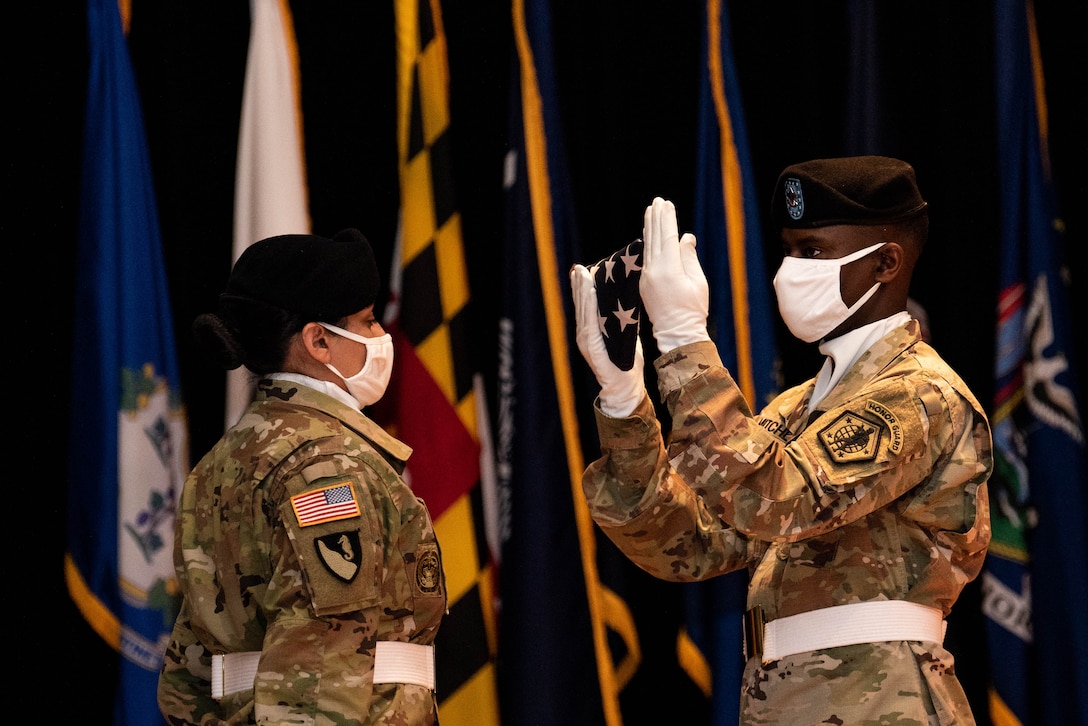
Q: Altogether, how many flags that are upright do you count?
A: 7